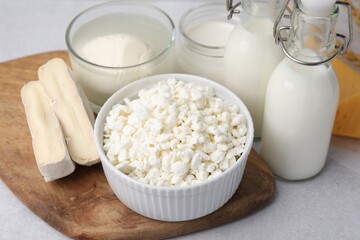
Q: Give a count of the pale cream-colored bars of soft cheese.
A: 2